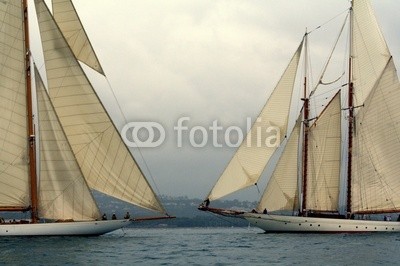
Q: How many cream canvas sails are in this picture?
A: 9